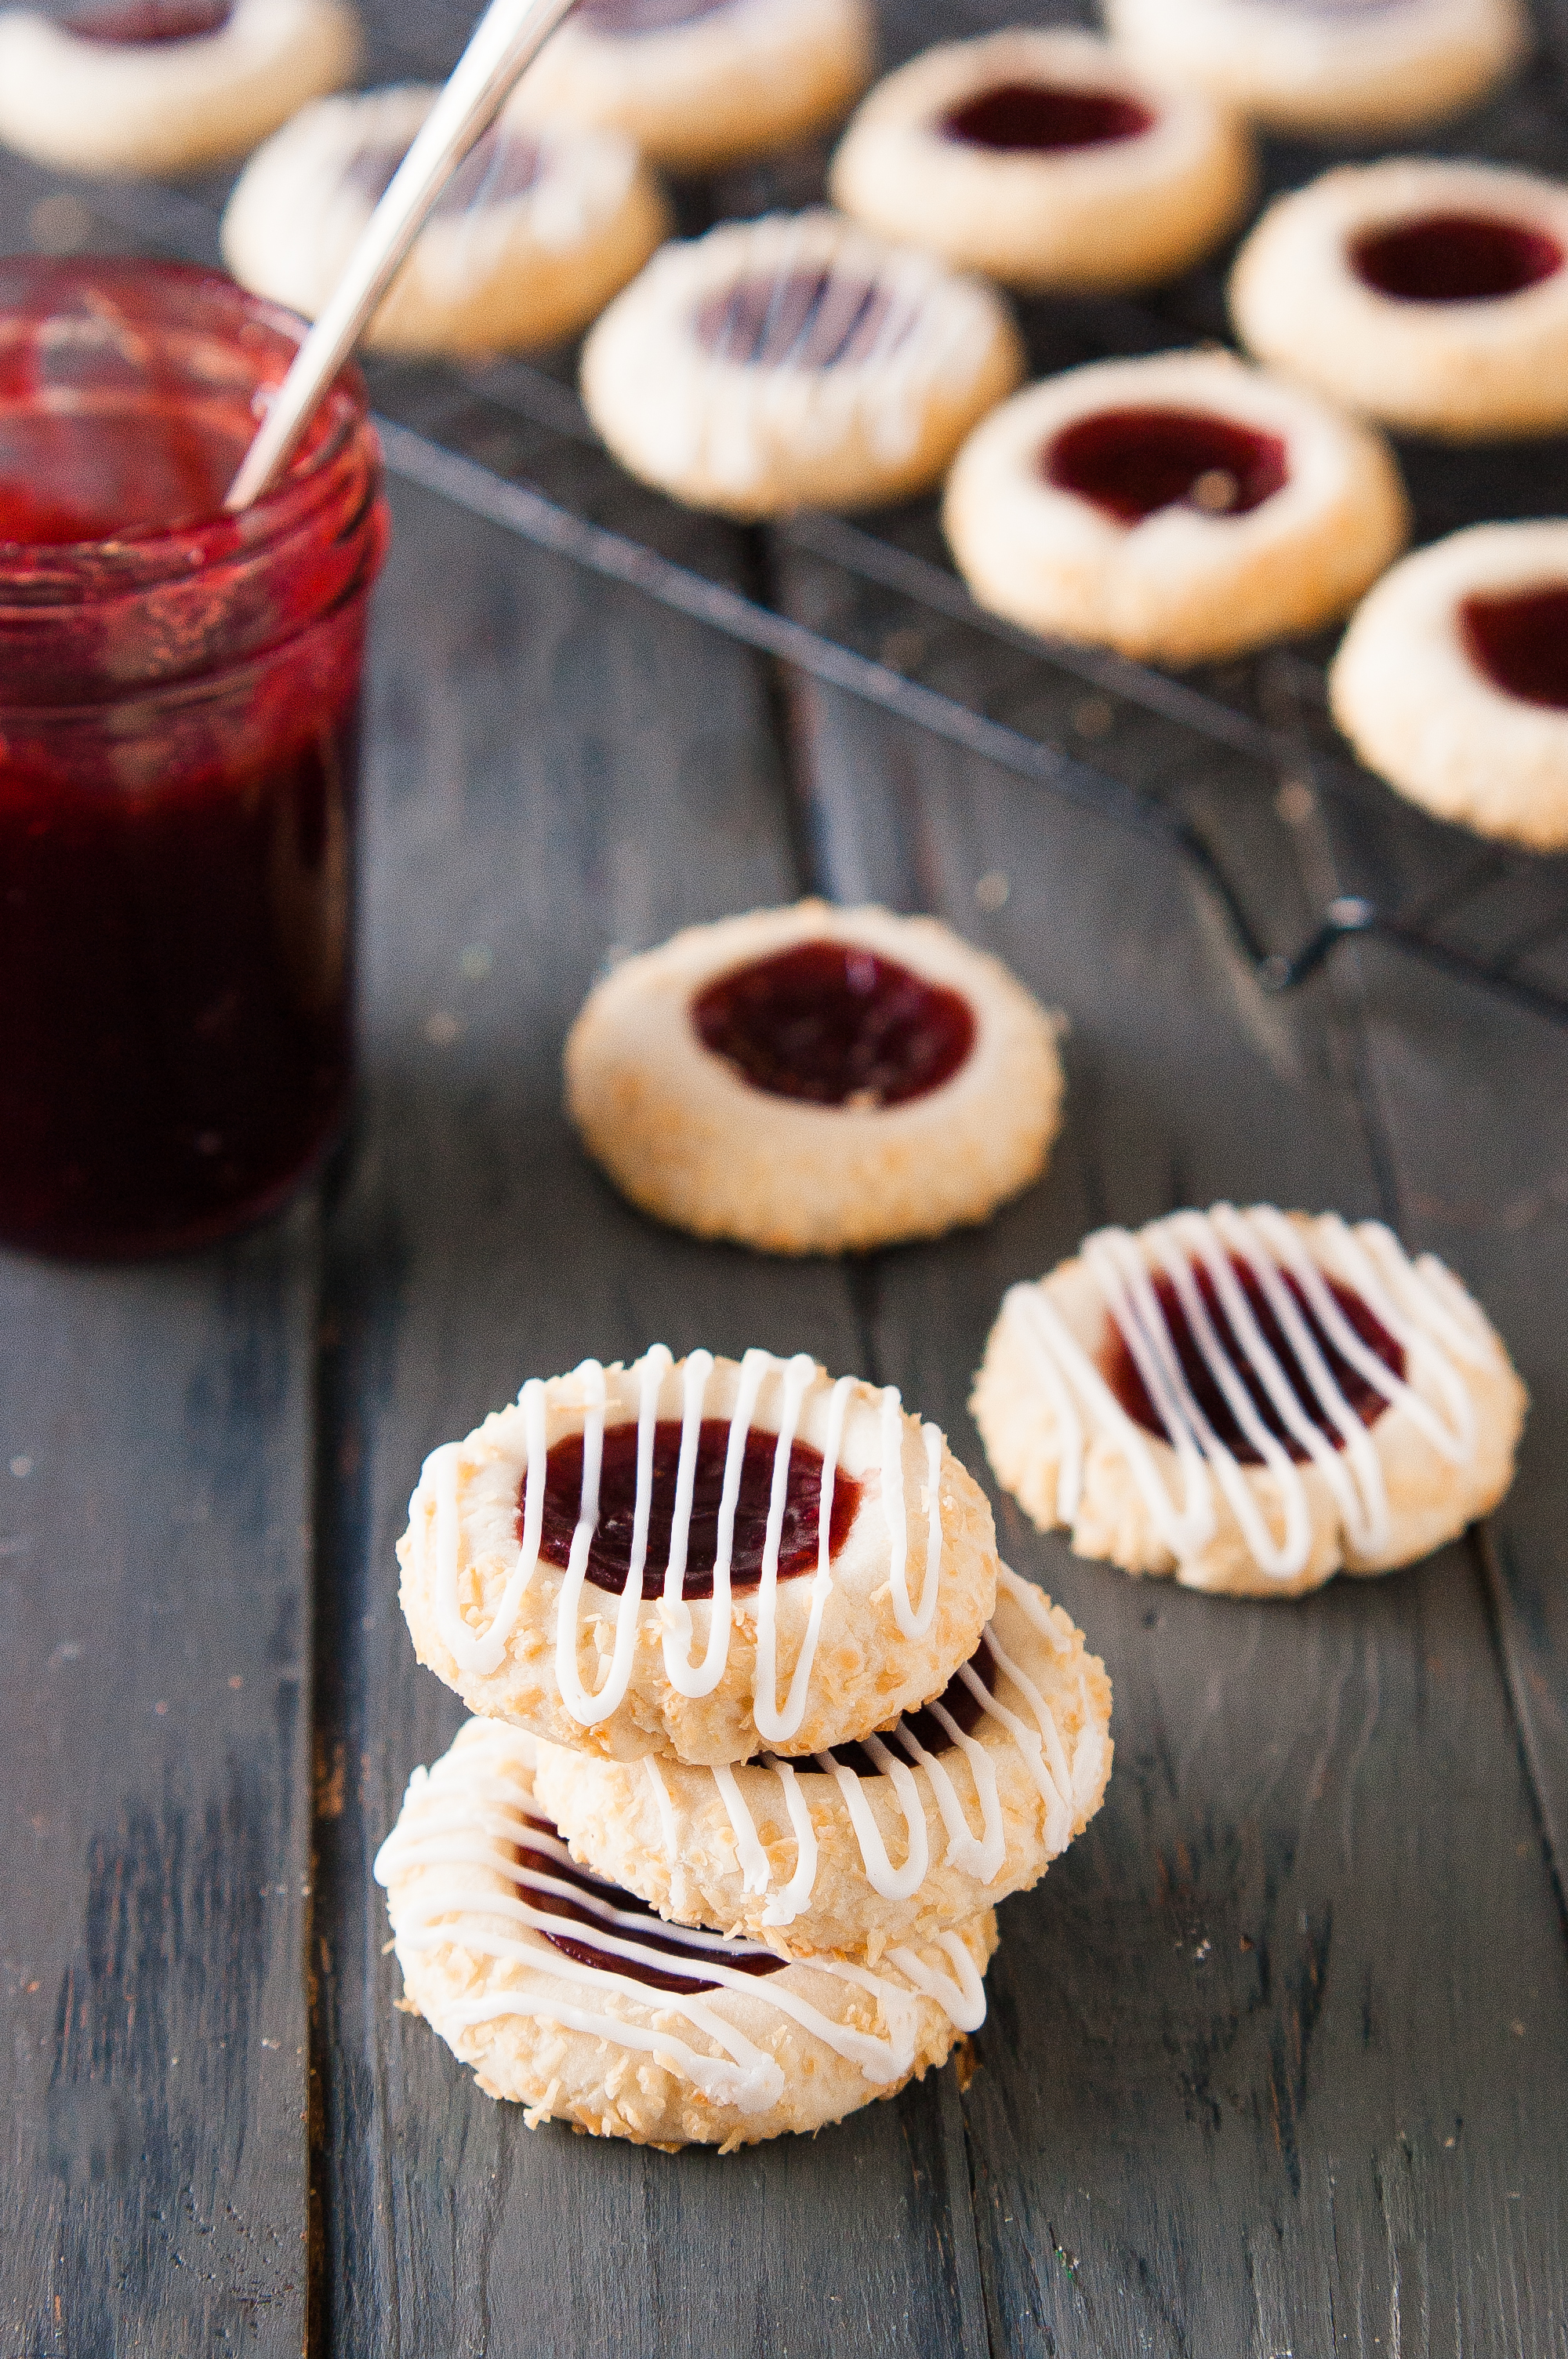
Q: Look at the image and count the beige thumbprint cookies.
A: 14